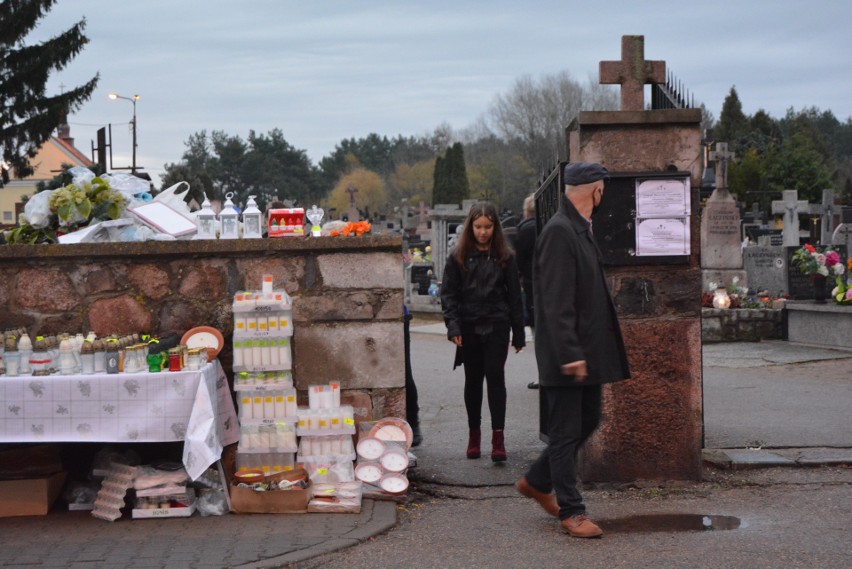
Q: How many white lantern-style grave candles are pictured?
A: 3